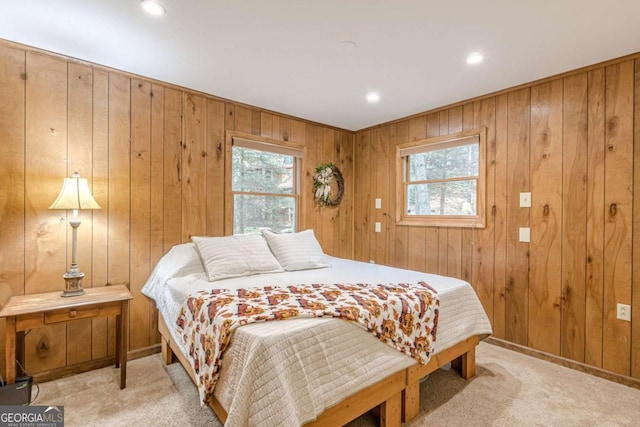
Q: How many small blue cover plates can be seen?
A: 0